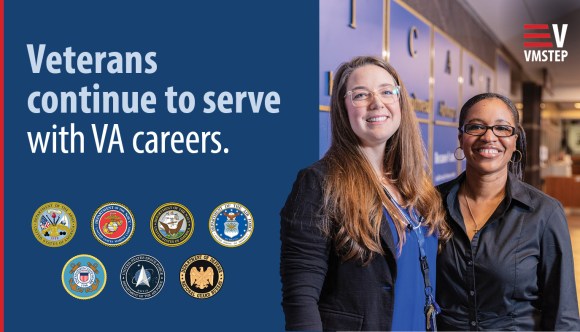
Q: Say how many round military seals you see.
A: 7